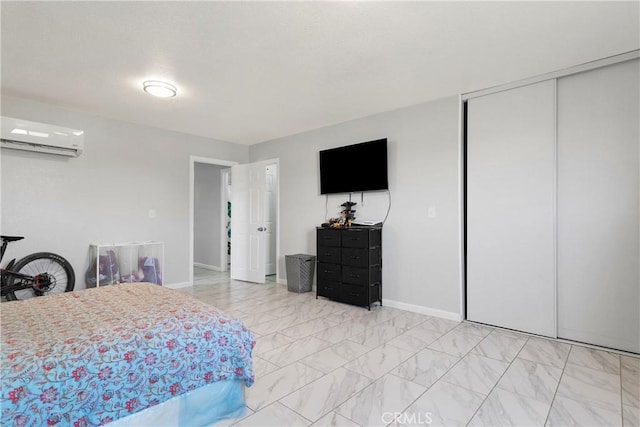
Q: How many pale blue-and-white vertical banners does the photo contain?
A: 0